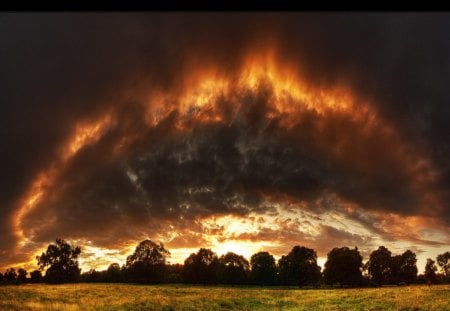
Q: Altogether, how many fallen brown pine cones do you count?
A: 0